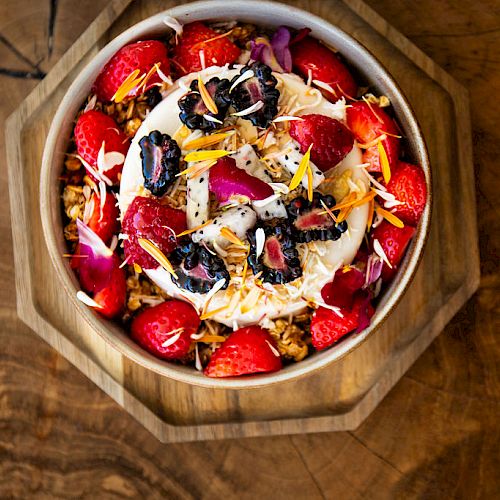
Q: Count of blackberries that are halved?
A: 6